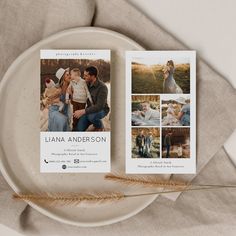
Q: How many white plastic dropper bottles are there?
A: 0